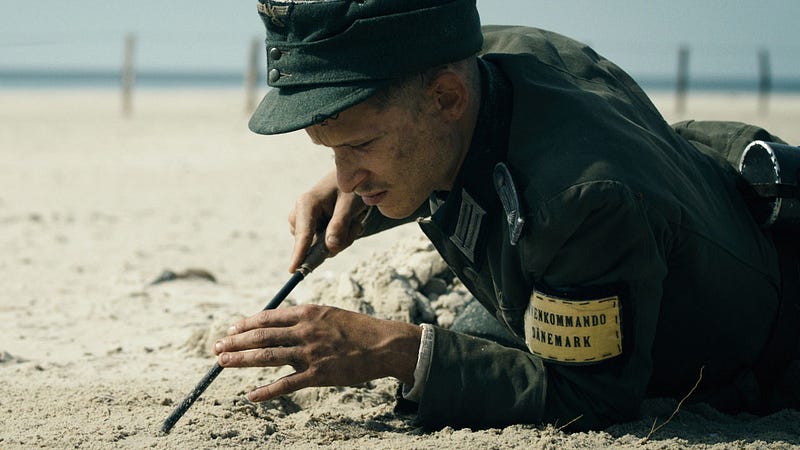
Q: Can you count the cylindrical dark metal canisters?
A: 1